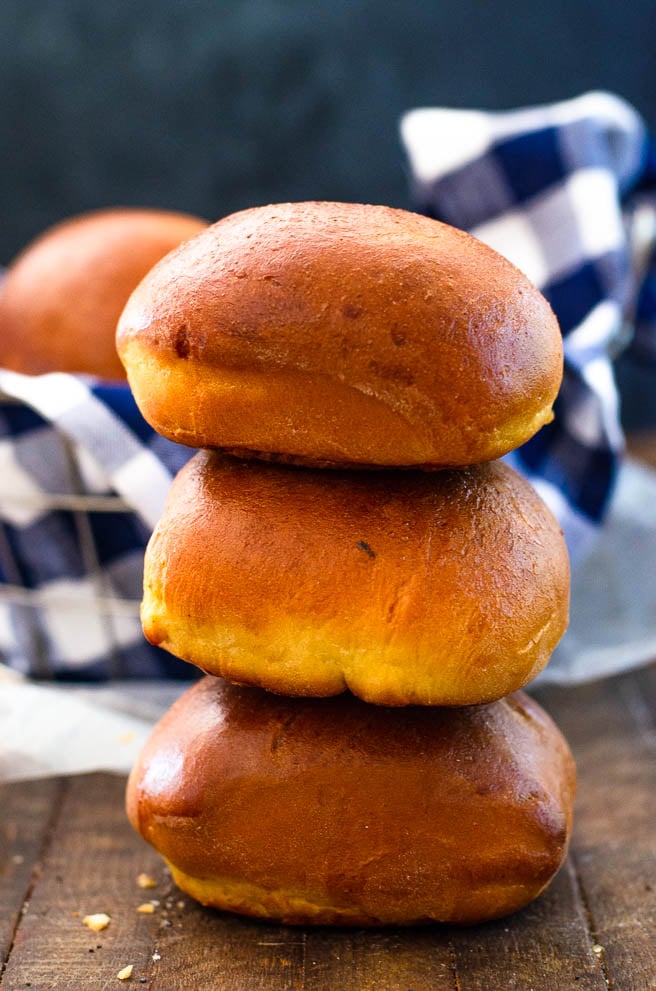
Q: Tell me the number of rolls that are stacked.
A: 3